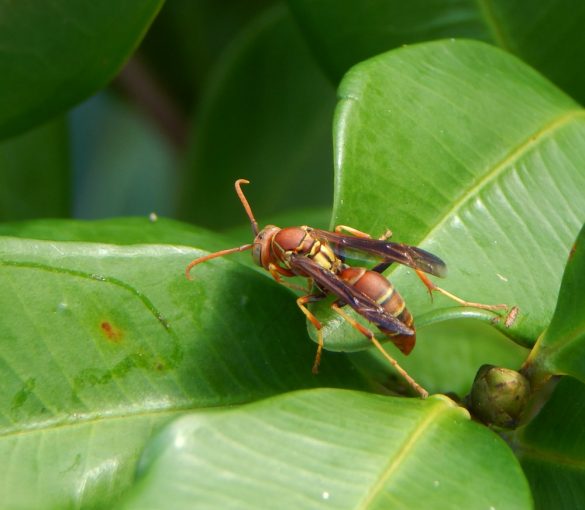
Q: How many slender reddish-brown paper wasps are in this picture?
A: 1